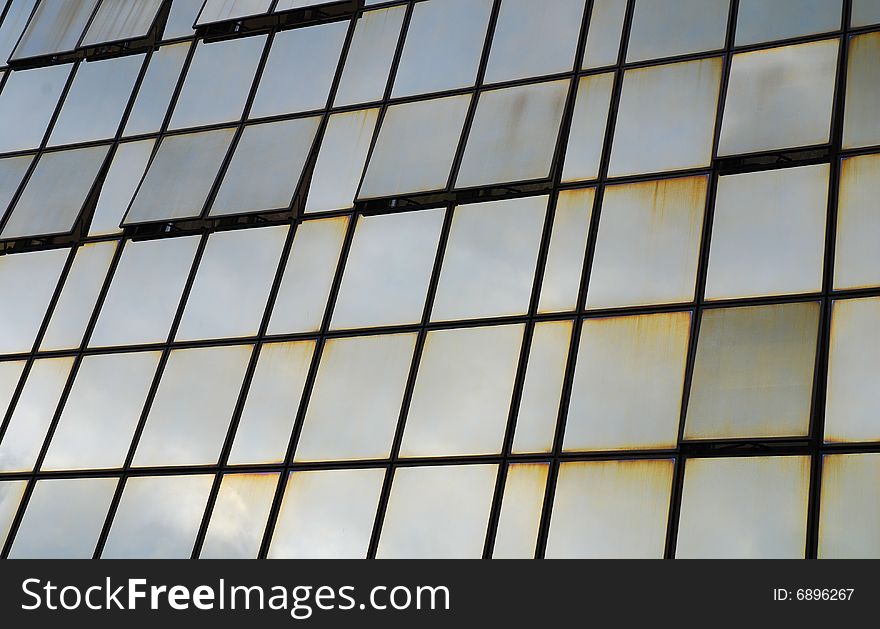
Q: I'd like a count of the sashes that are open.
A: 12